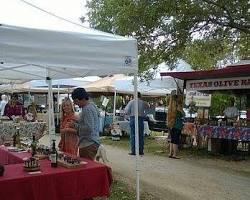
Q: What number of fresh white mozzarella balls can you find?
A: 0